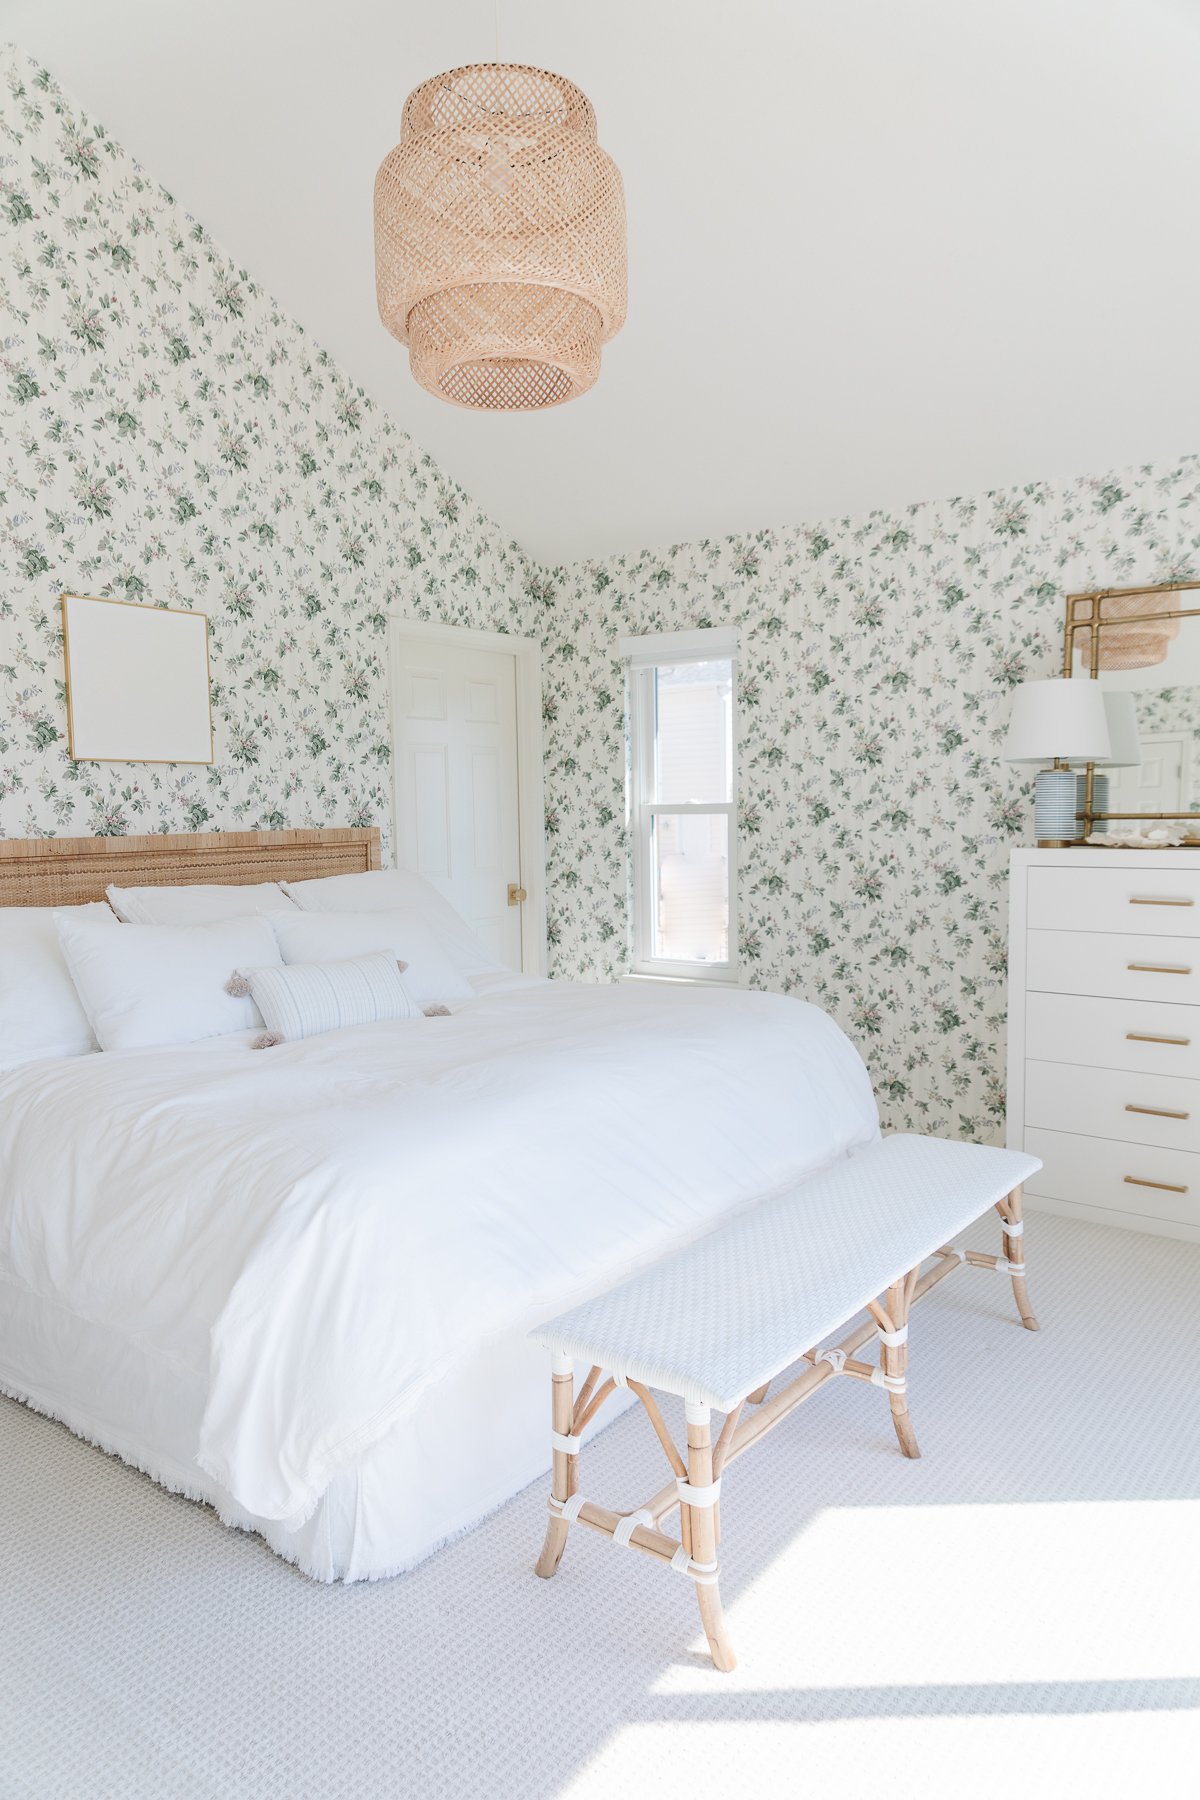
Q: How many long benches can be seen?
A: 1